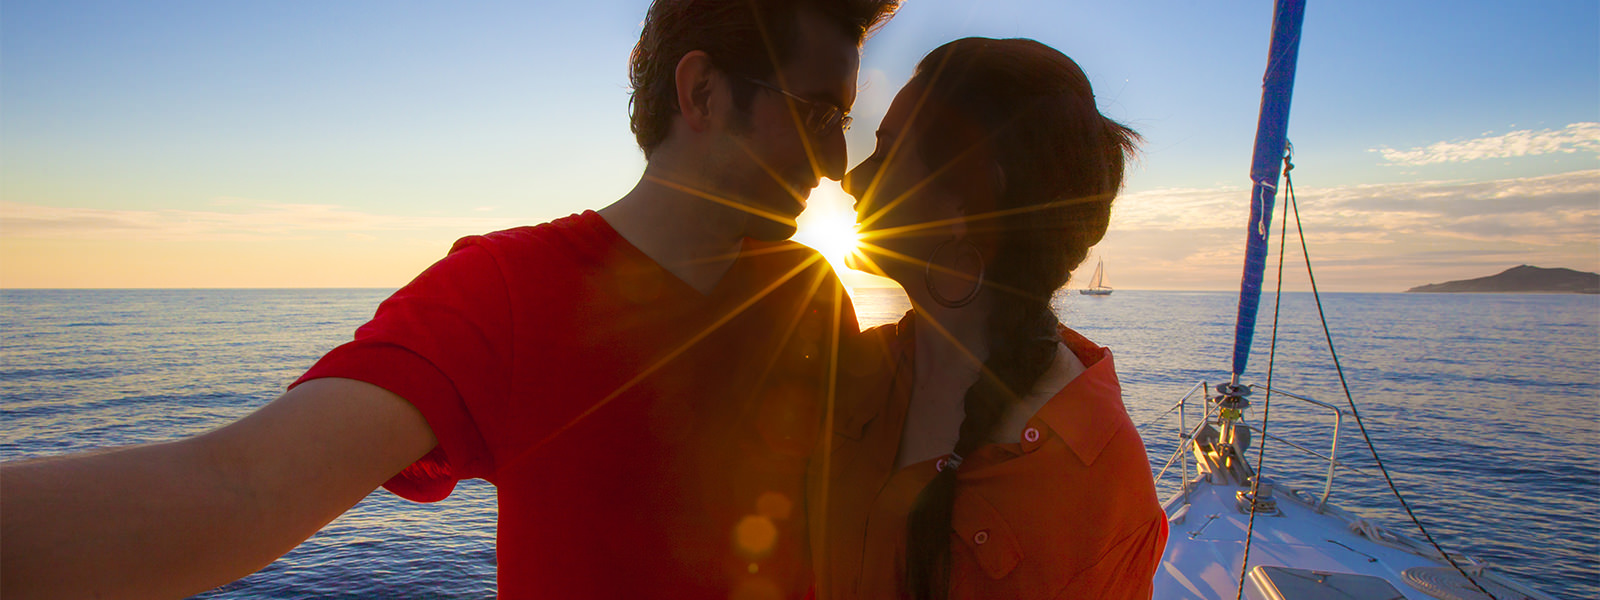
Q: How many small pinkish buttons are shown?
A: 3